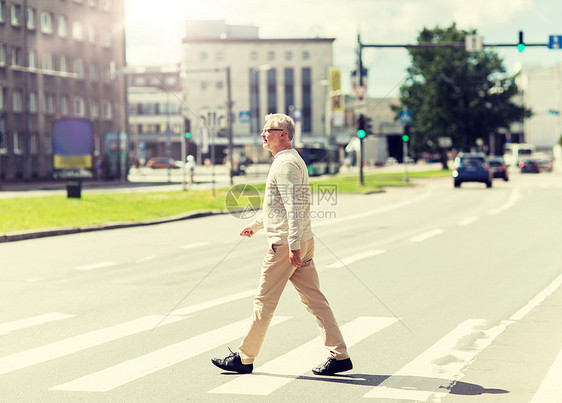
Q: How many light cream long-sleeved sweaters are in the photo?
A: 1